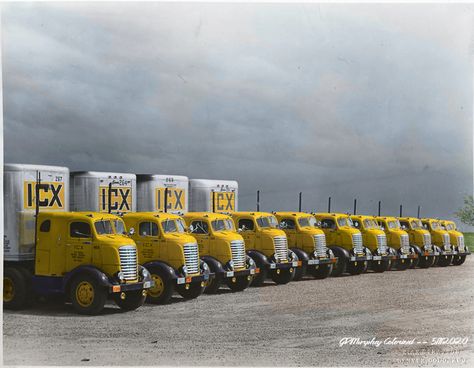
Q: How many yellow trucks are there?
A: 11